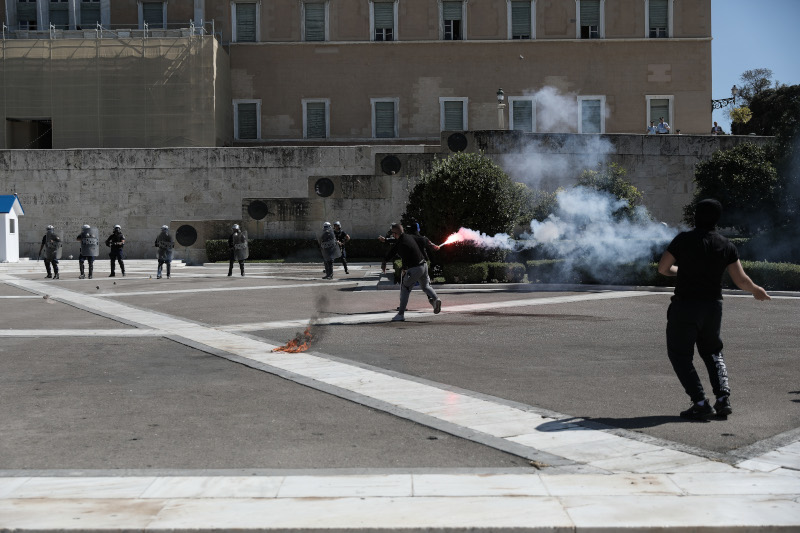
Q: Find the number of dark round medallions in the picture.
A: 5